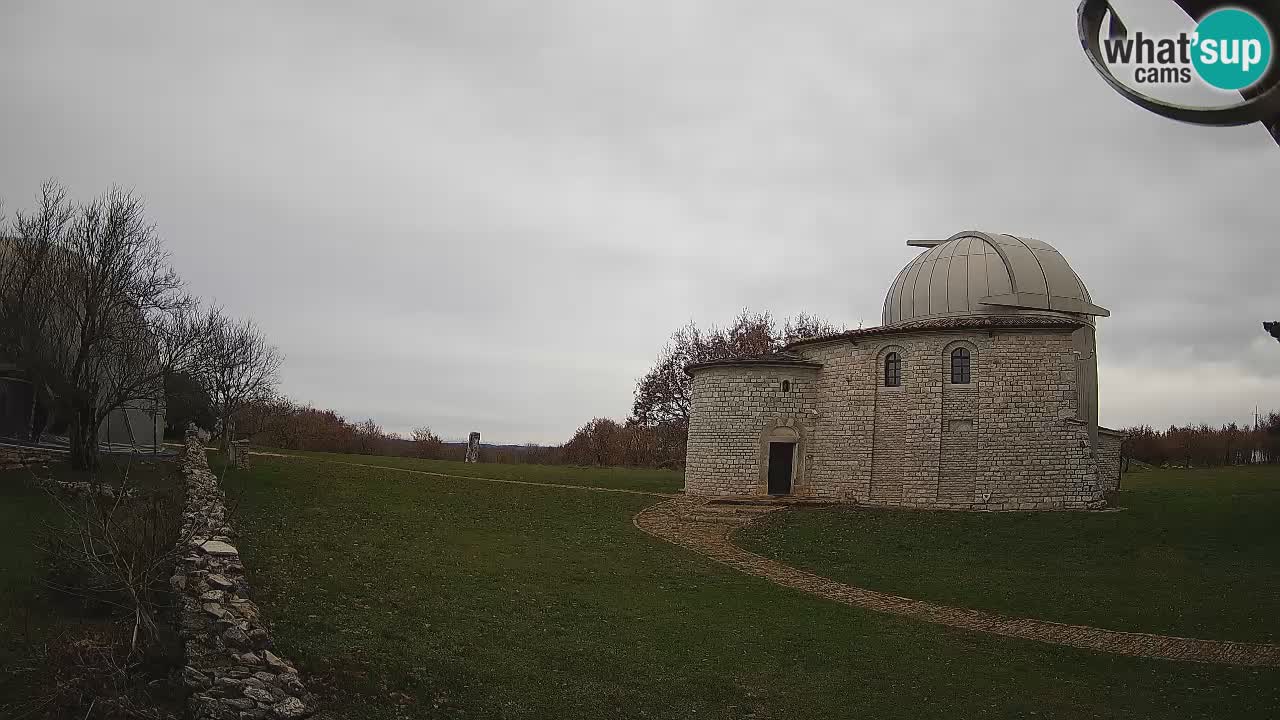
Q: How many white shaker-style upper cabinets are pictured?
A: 0